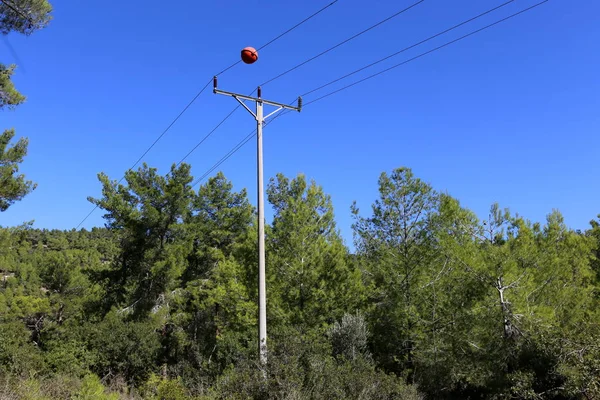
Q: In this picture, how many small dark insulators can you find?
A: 3